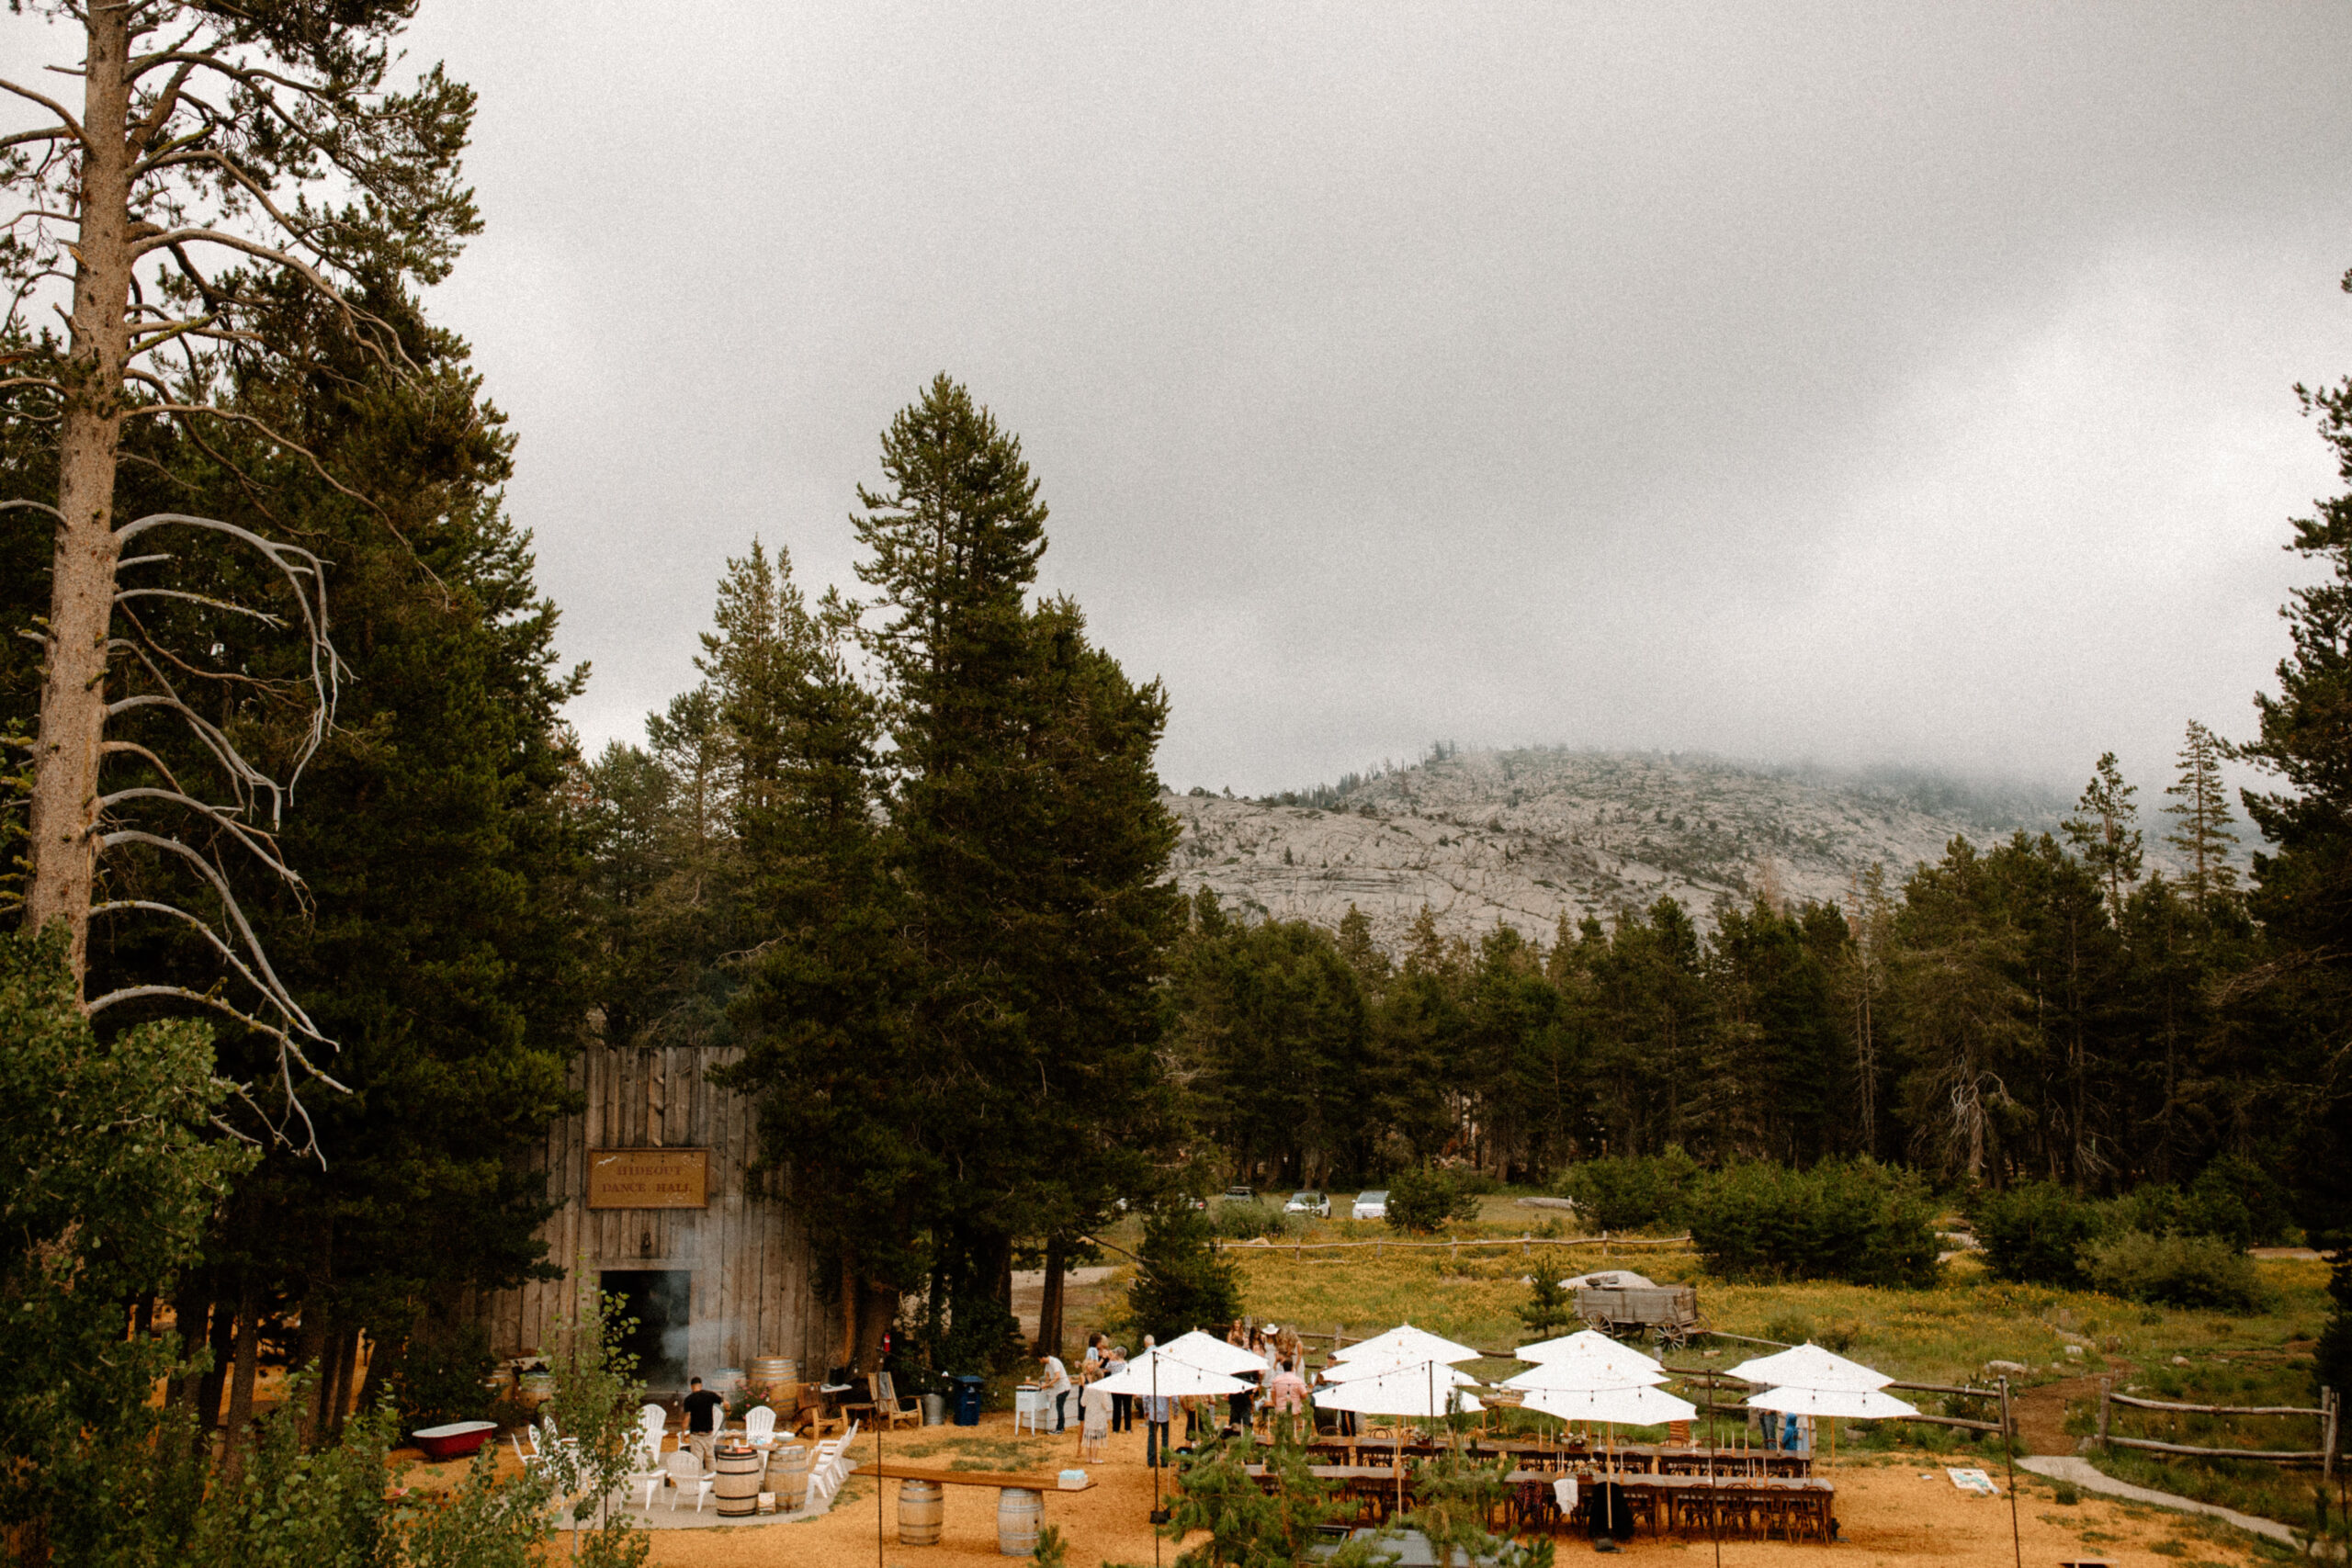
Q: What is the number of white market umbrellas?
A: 10